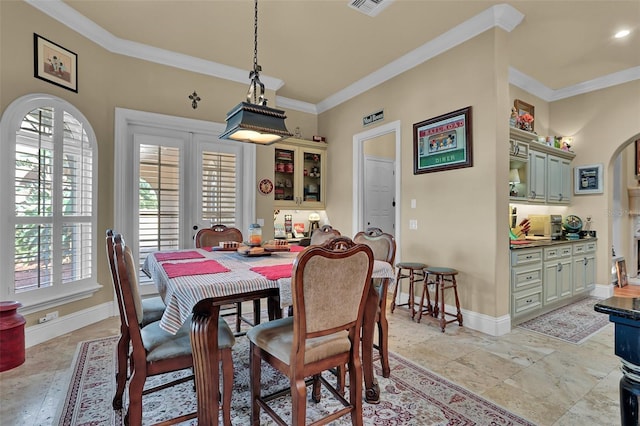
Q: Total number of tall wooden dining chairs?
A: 6